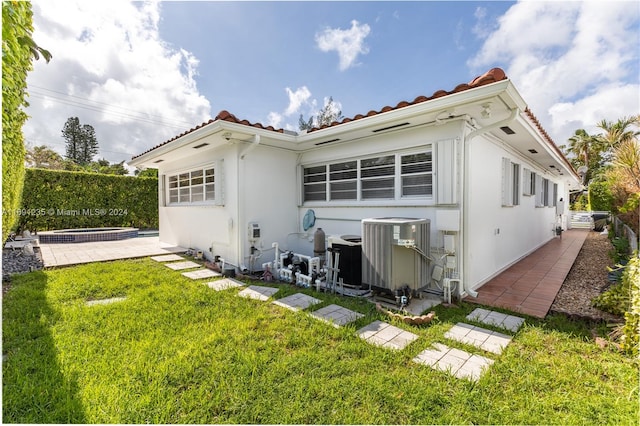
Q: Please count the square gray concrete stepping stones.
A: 11